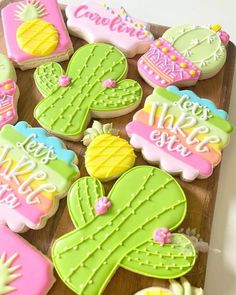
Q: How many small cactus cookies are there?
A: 2